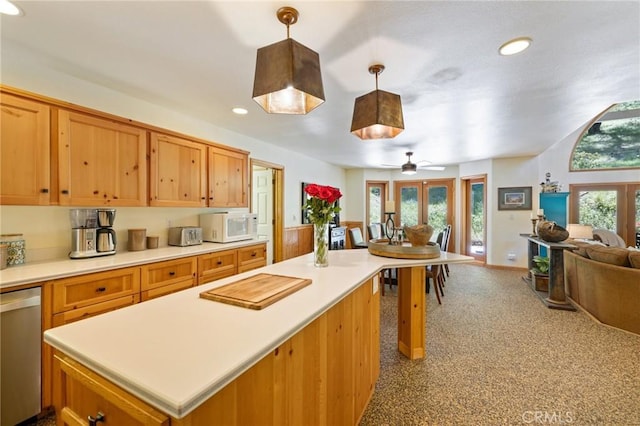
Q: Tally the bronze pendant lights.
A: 2